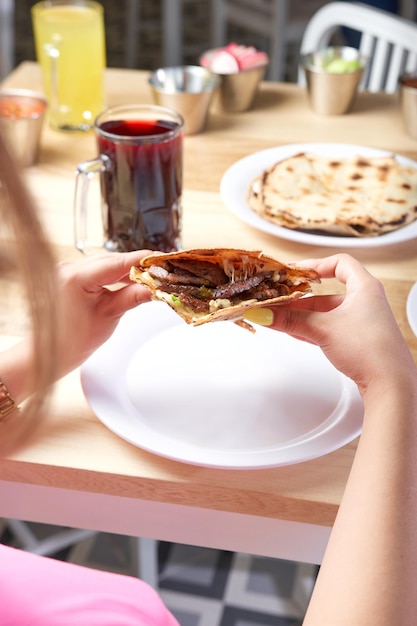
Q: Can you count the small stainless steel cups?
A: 5